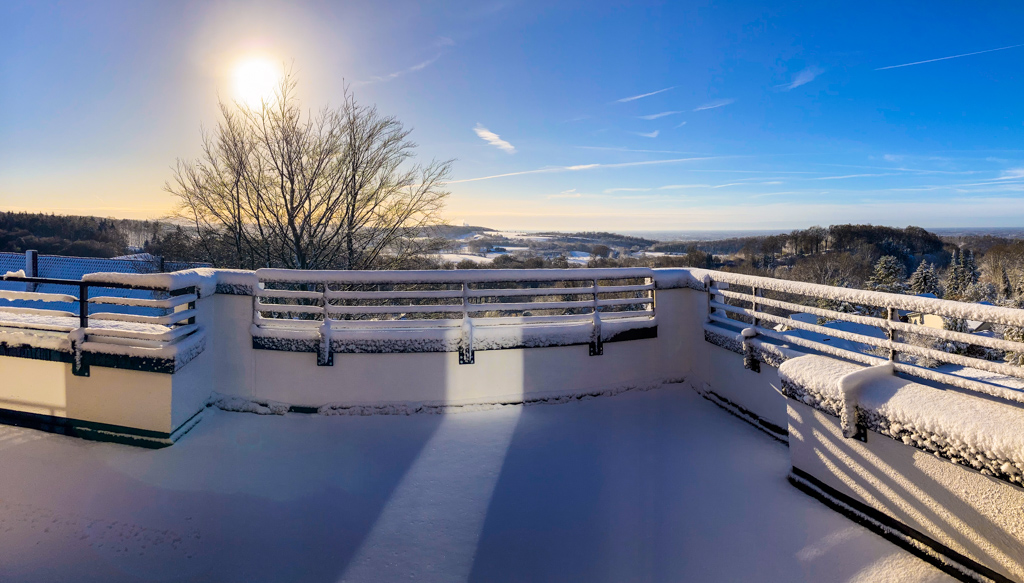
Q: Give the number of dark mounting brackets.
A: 6